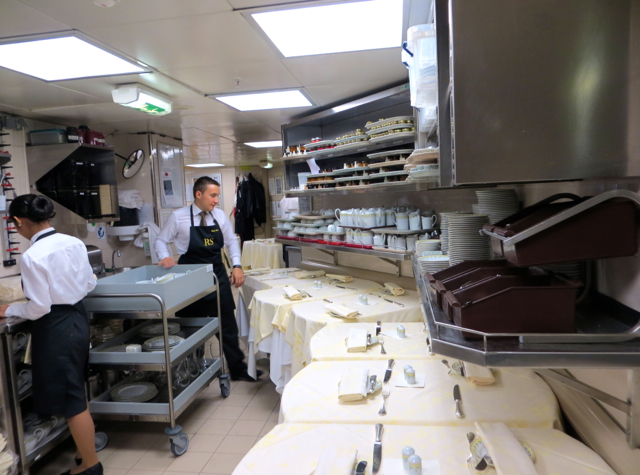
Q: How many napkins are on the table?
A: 11